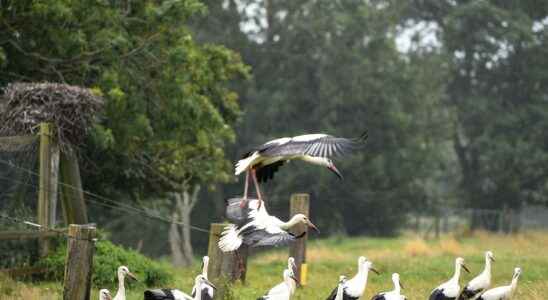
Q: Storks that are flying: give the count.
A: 2